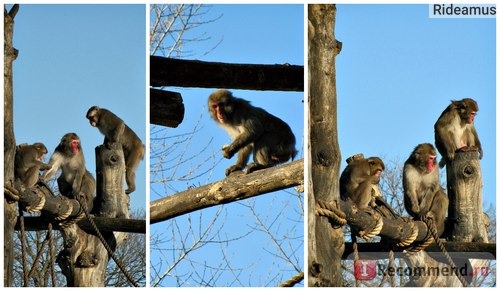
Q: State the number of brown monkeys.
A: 7